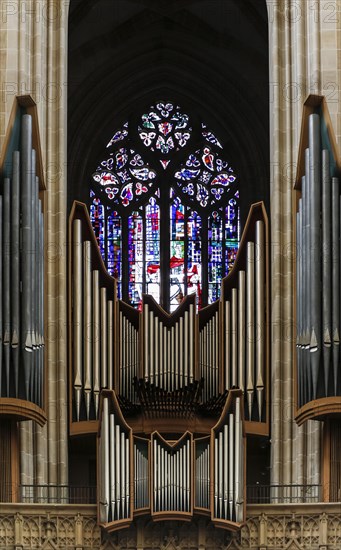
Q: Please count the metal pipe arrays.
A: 12